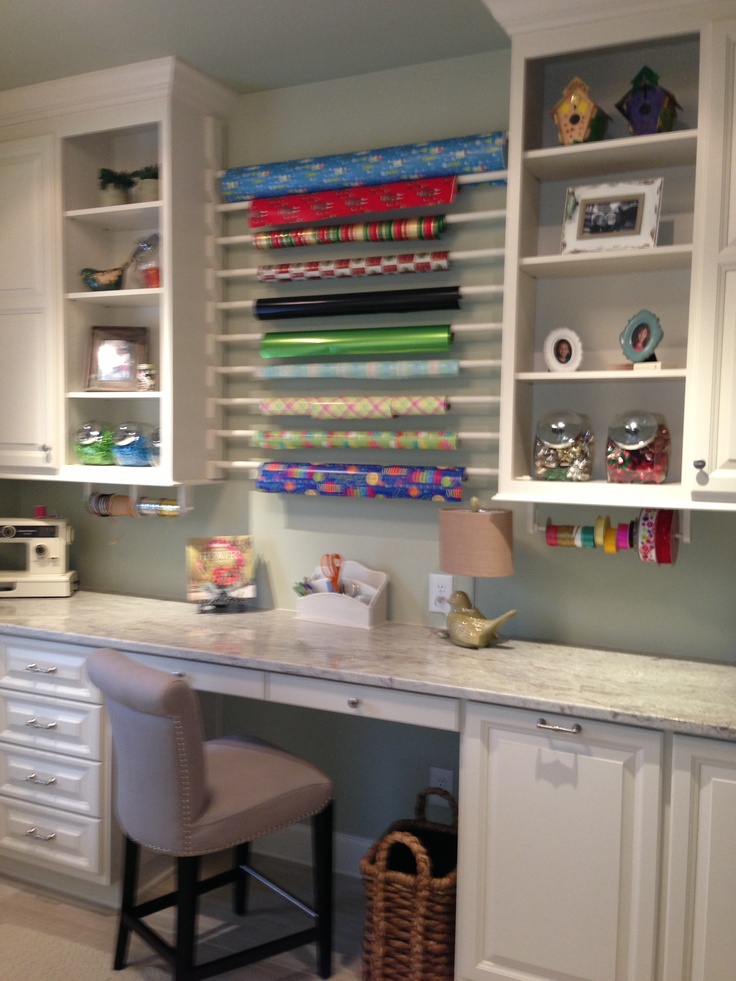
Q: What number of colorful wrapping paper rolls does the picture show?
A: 10